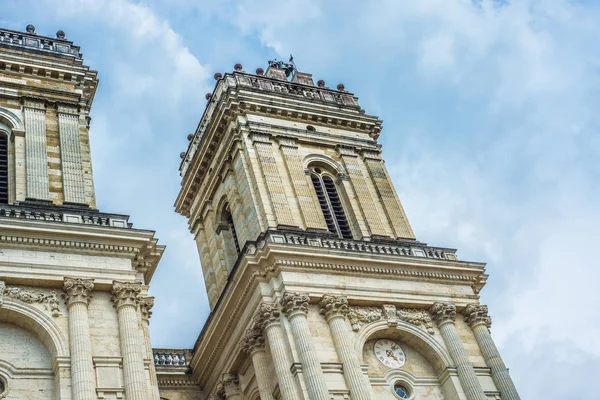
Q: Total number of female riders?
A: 0